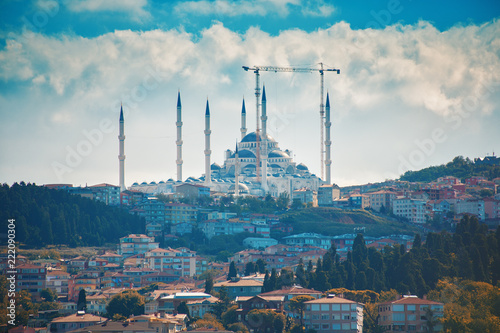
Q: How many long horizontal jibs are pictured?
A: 2